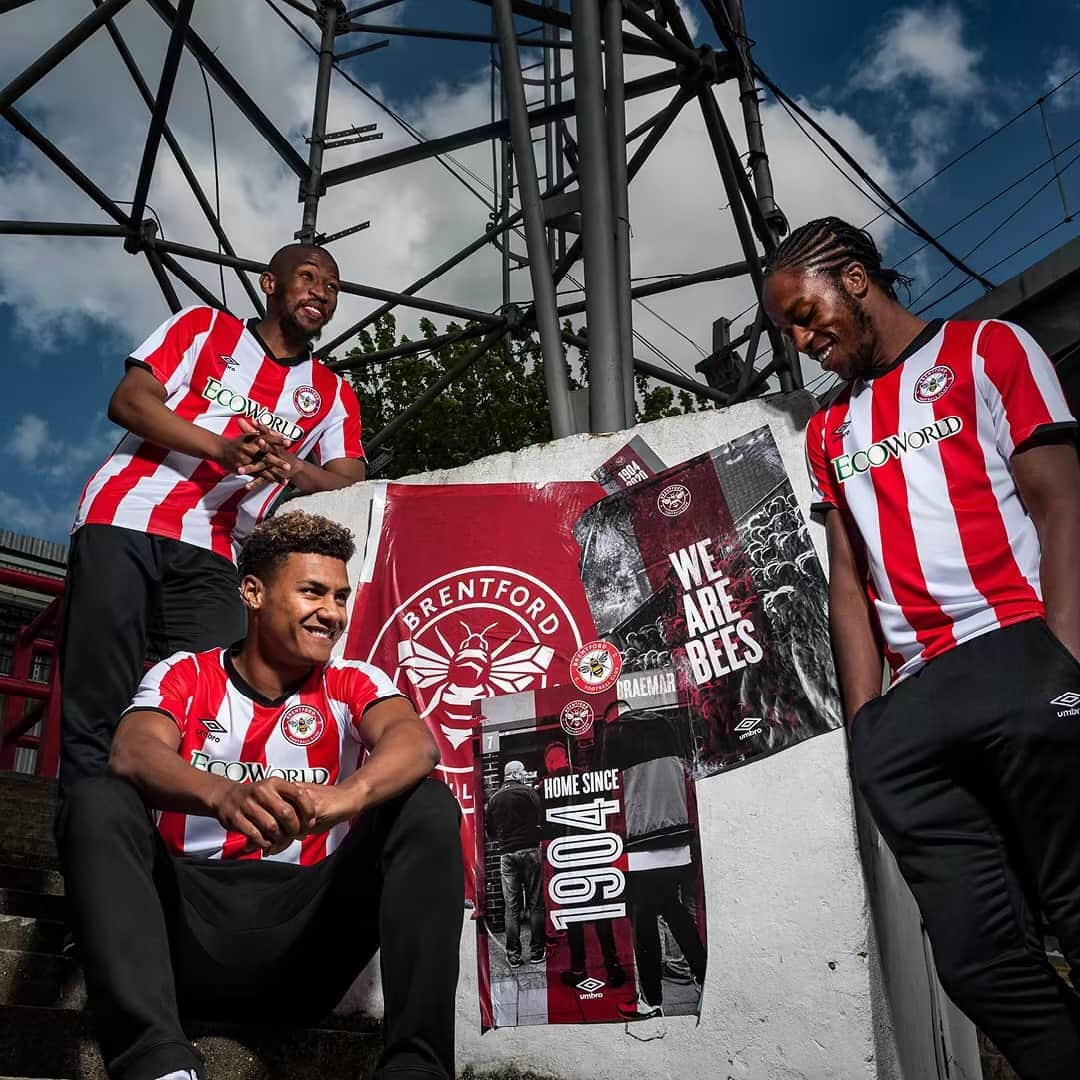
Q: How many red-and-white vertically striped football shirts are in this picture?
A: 3